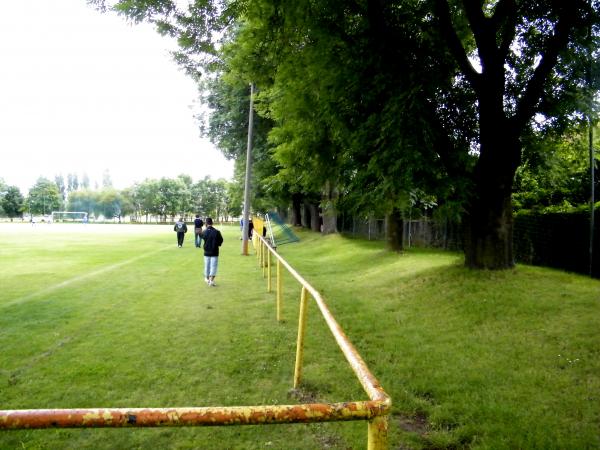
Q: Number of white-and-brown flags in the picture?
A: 0